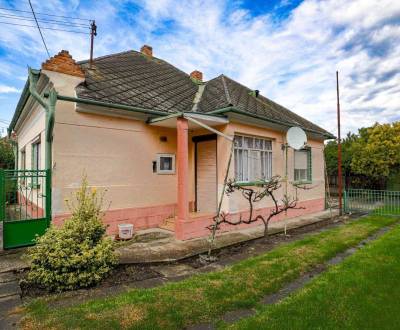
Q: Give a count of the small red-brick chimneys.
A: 2